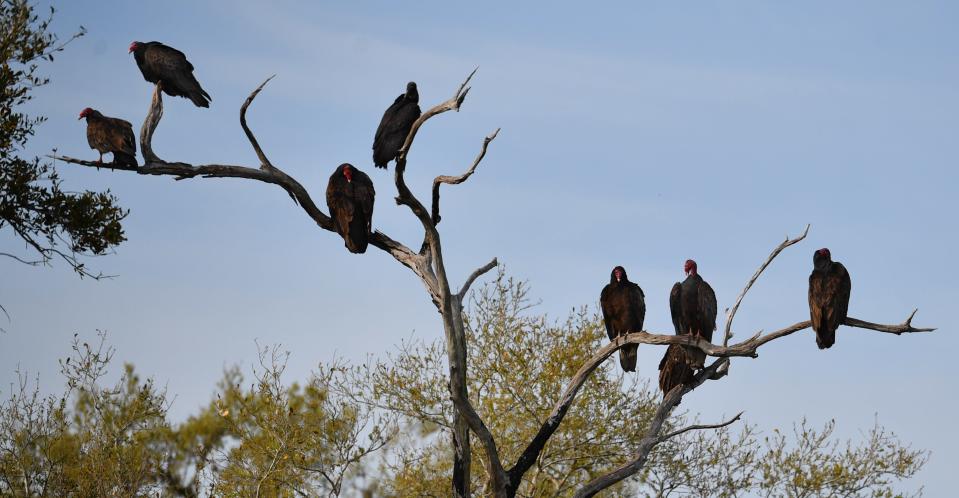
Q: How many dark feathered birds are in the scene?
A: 8